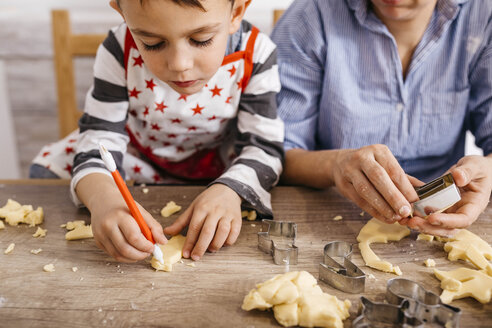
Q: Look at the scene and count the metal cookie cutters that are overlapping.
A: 2